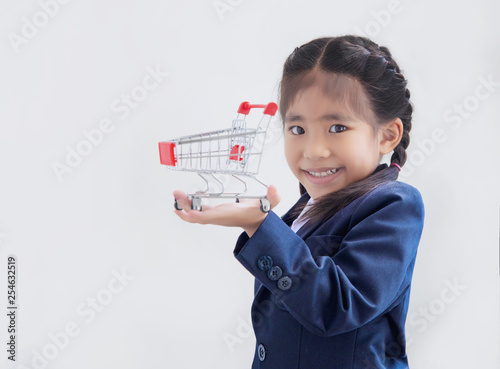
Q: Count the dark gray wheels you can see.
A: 4